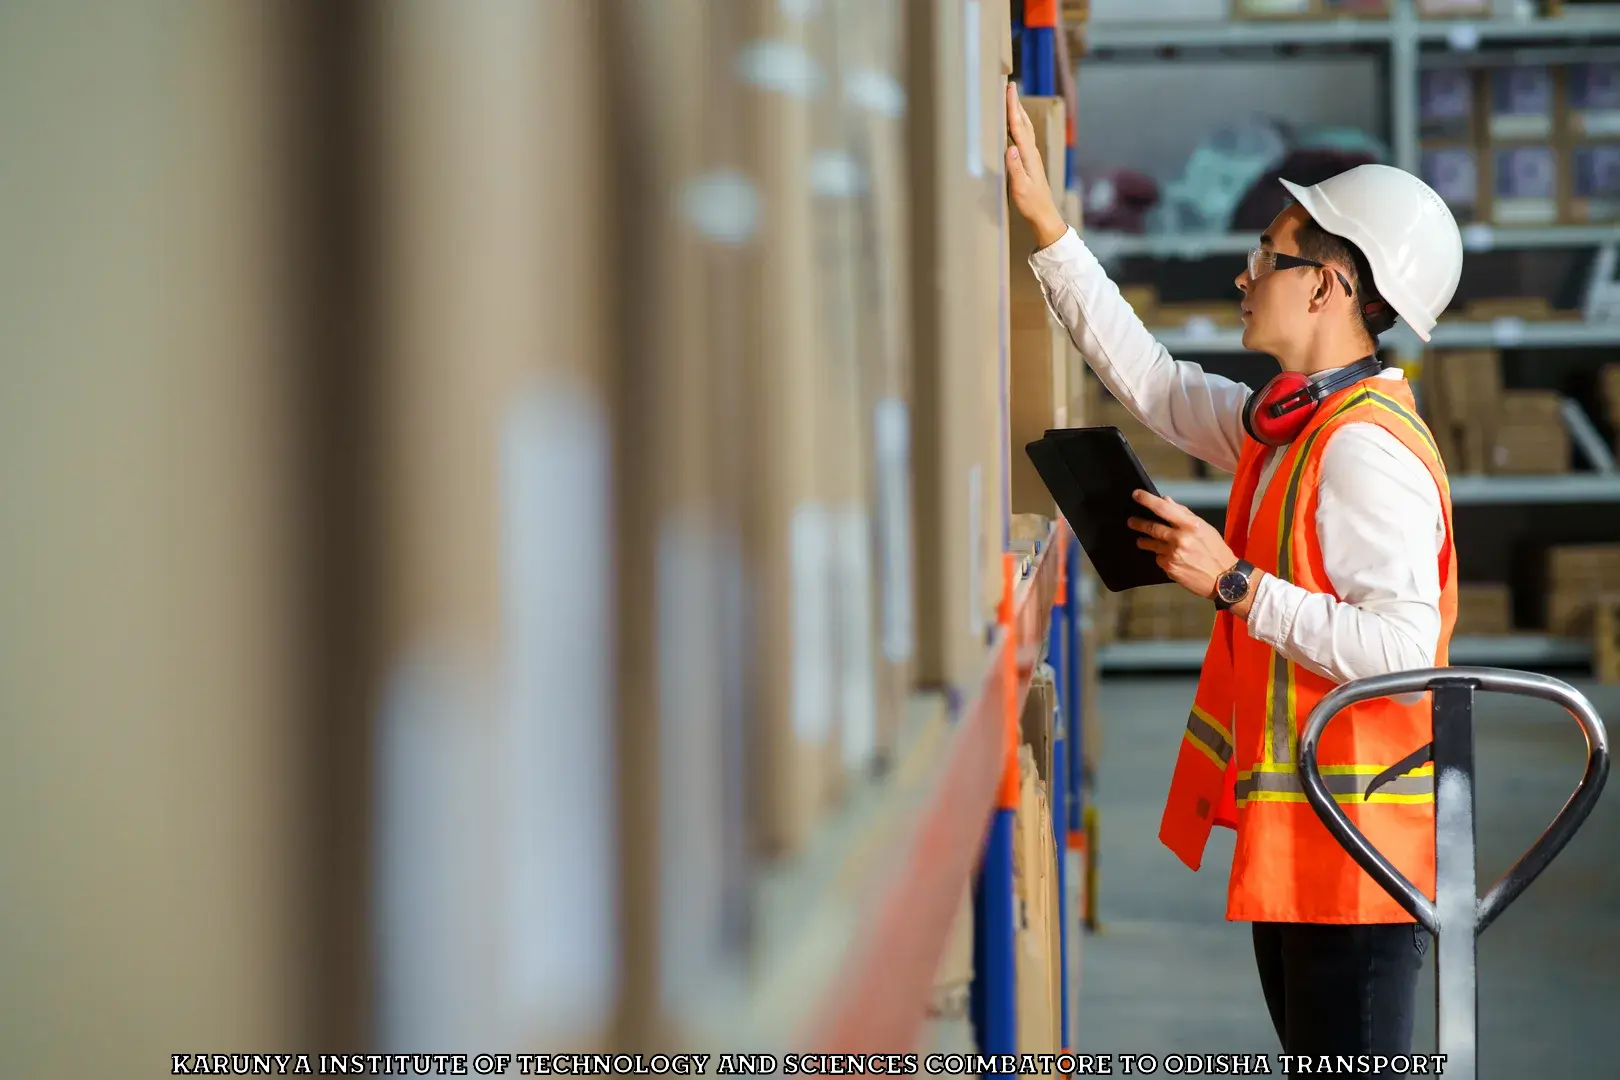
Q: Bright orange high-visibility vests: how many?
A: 1